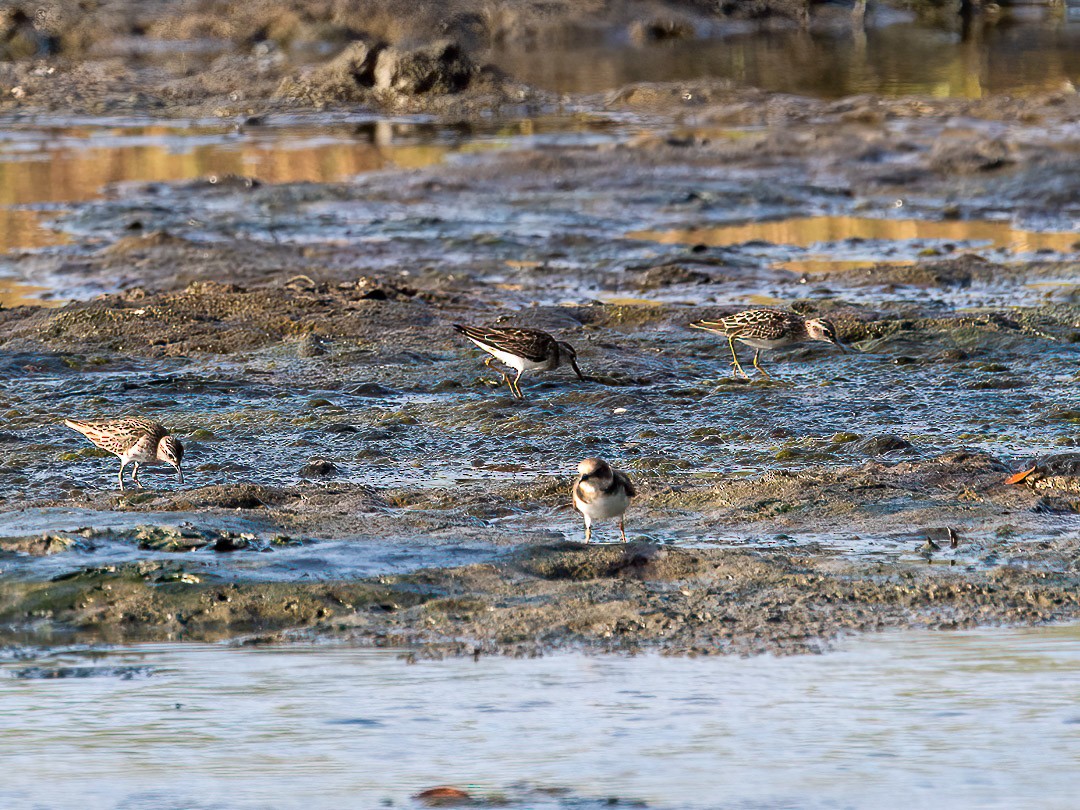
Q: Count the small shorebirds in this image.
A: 4